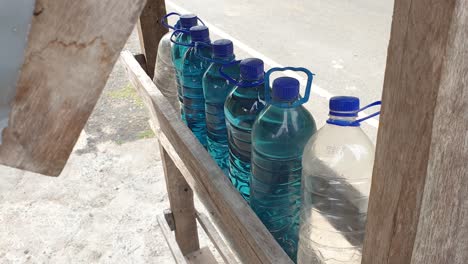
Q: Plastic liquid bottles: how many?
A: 7